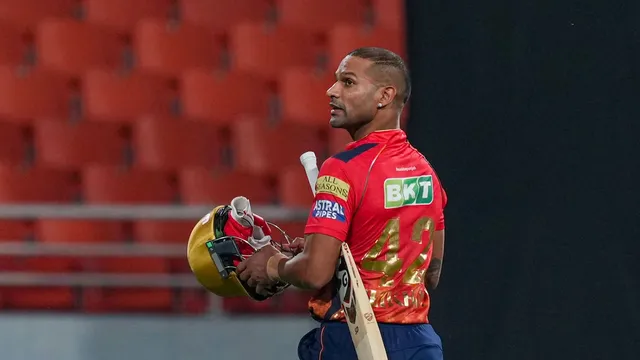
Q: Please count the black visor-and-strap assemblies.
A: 1